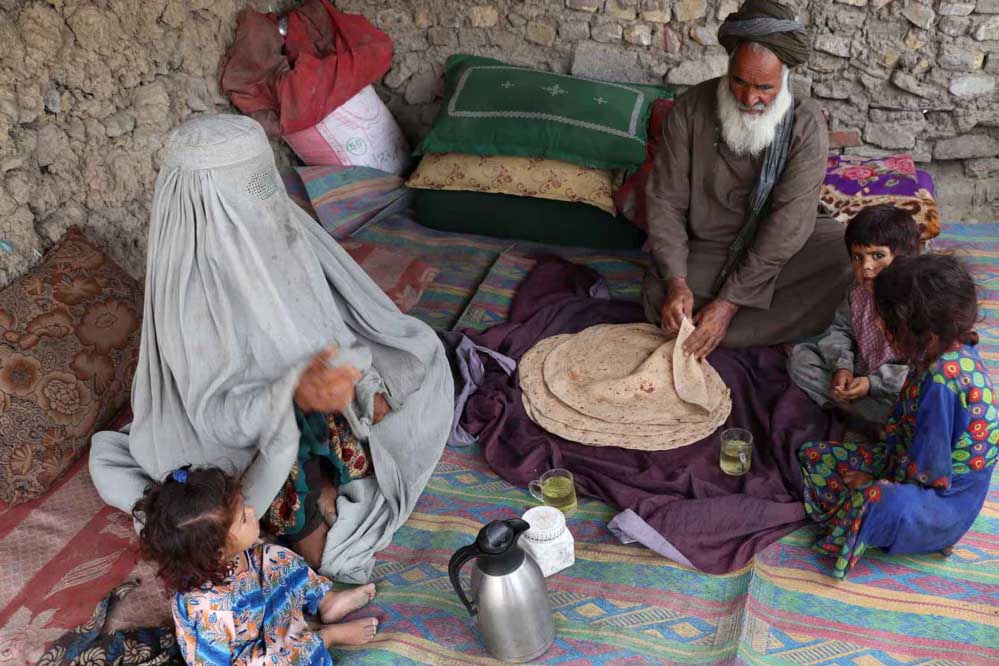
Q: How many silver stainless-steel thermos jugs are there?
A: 1